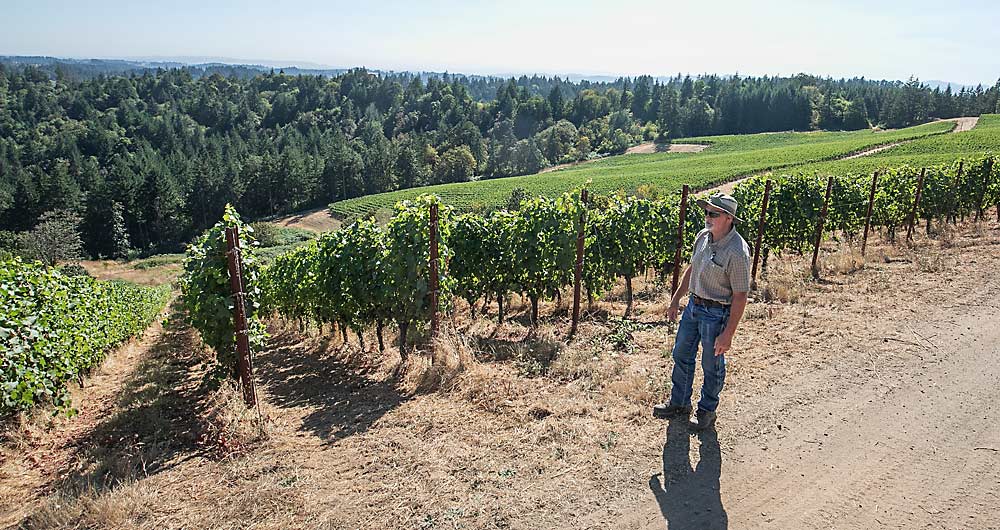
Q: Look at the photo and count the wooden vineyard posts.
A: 10